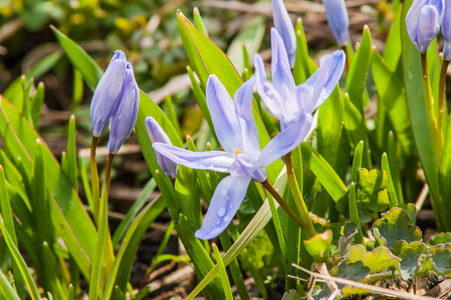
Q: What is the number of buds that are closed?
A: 7